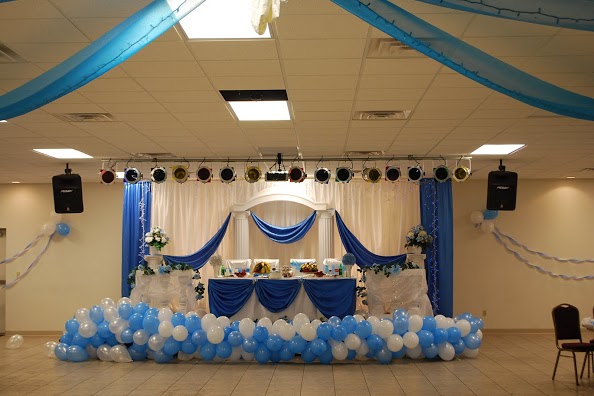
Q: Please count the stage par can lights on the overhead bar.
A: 15